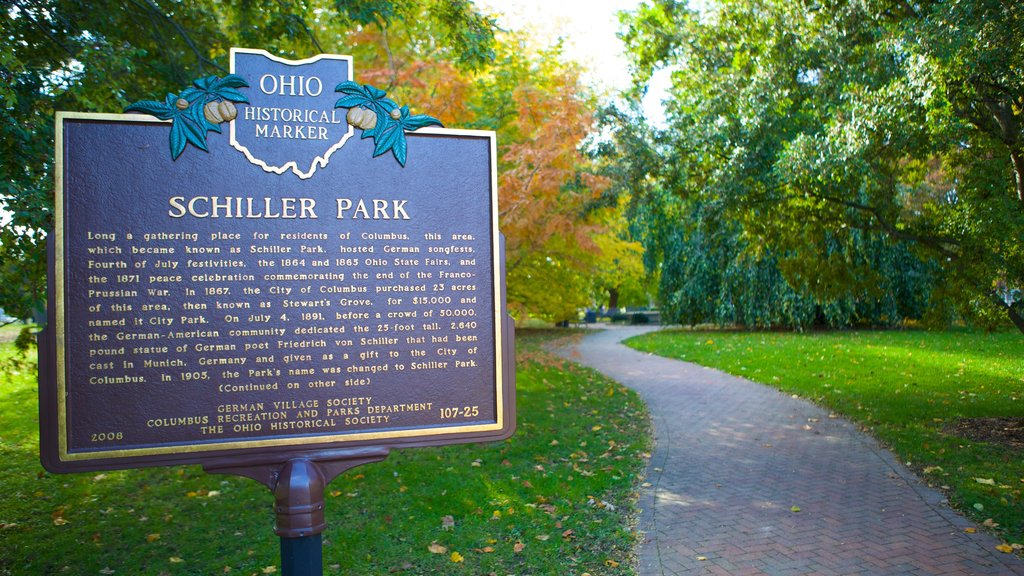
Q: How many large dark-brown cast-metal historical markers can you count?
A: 1